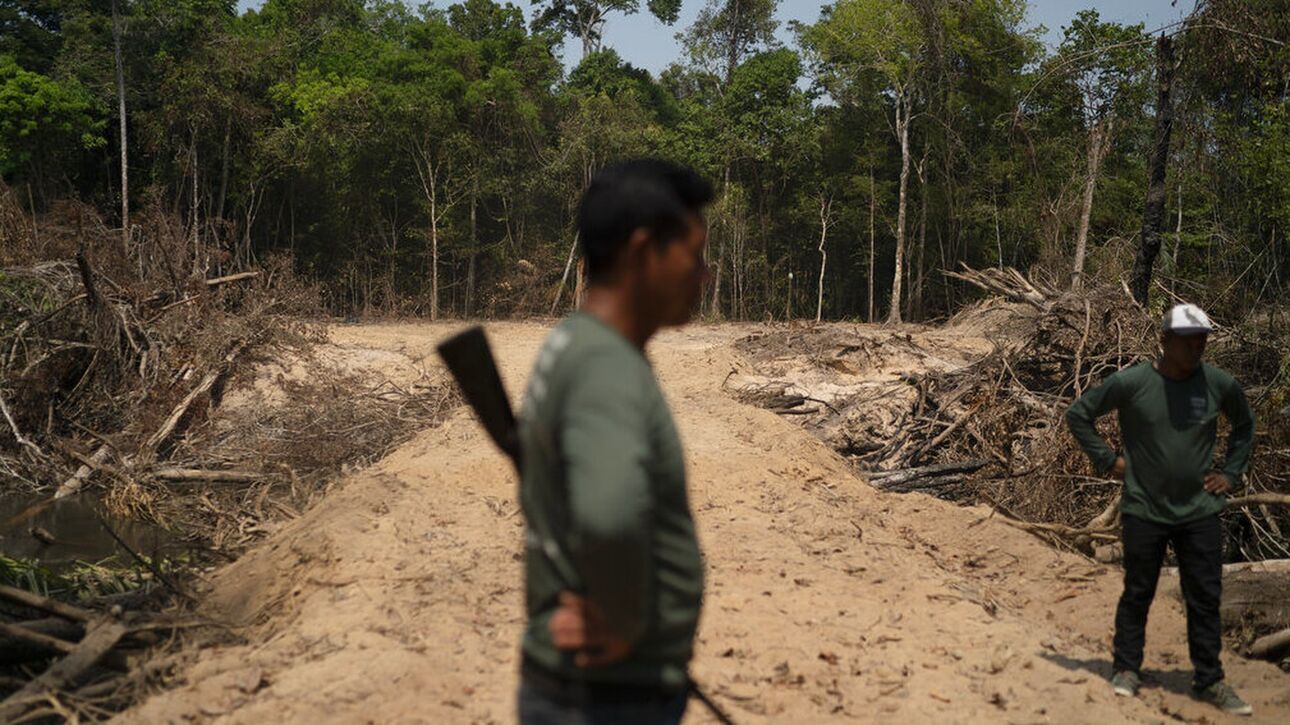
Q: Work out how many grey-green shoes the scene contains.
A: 2